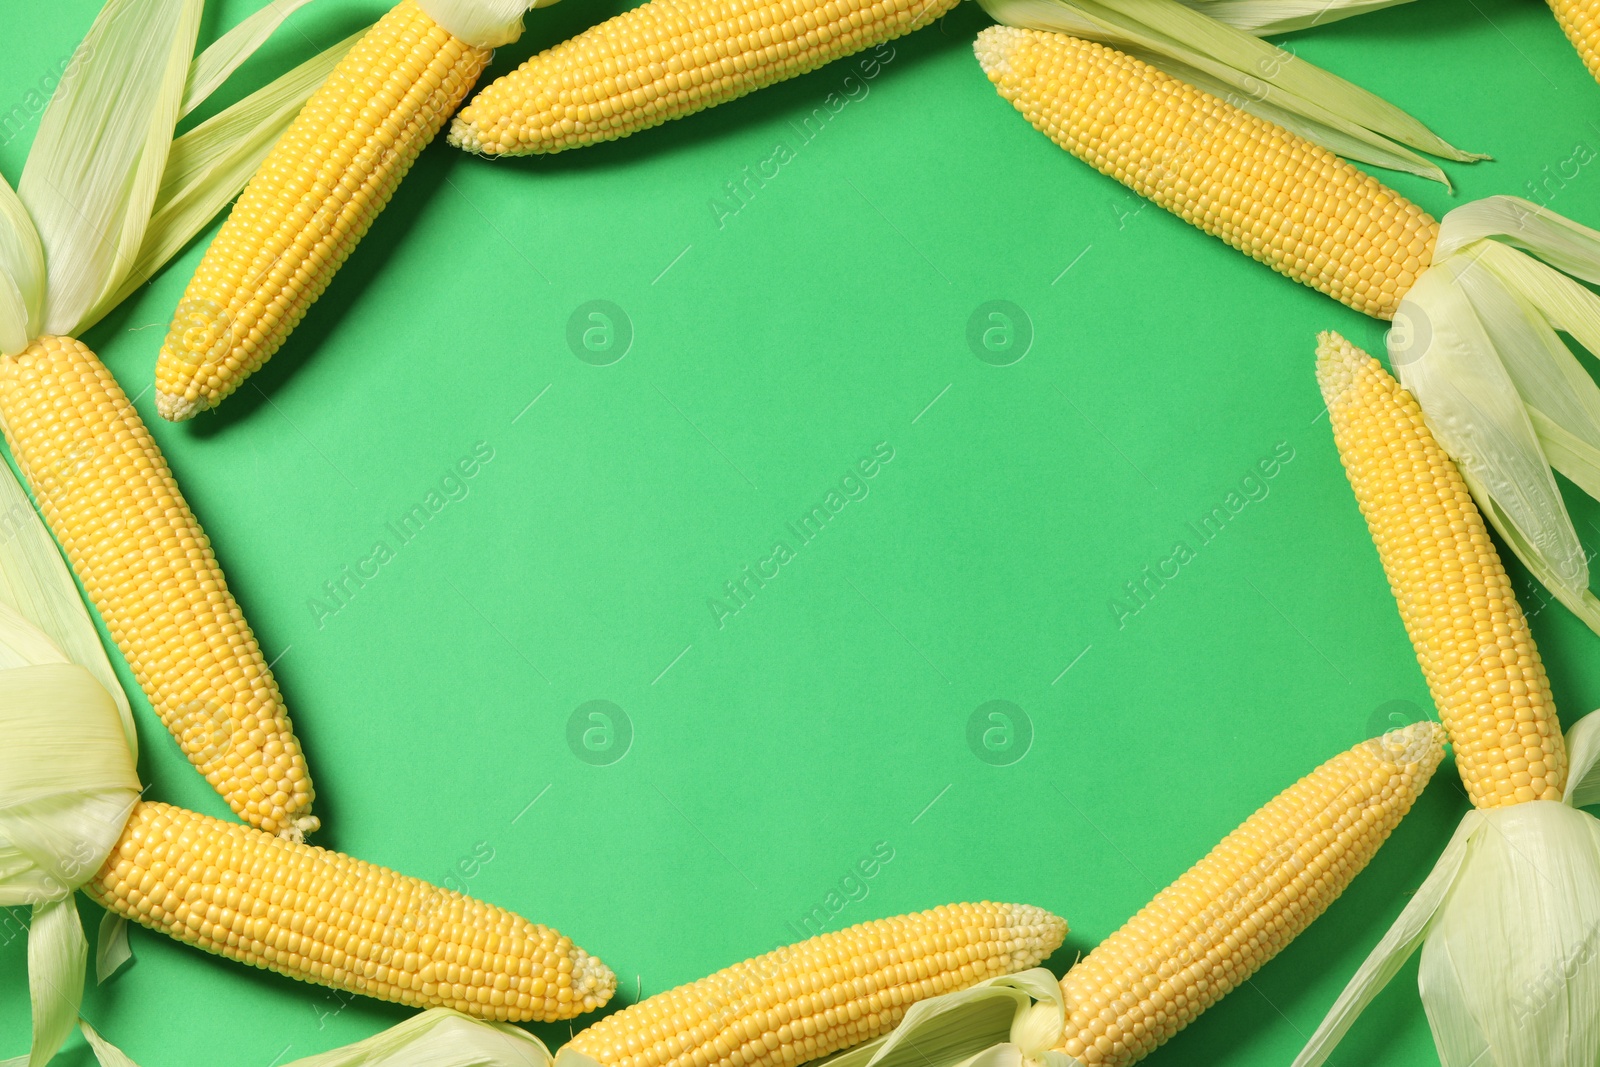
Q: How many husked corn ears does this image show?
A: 9